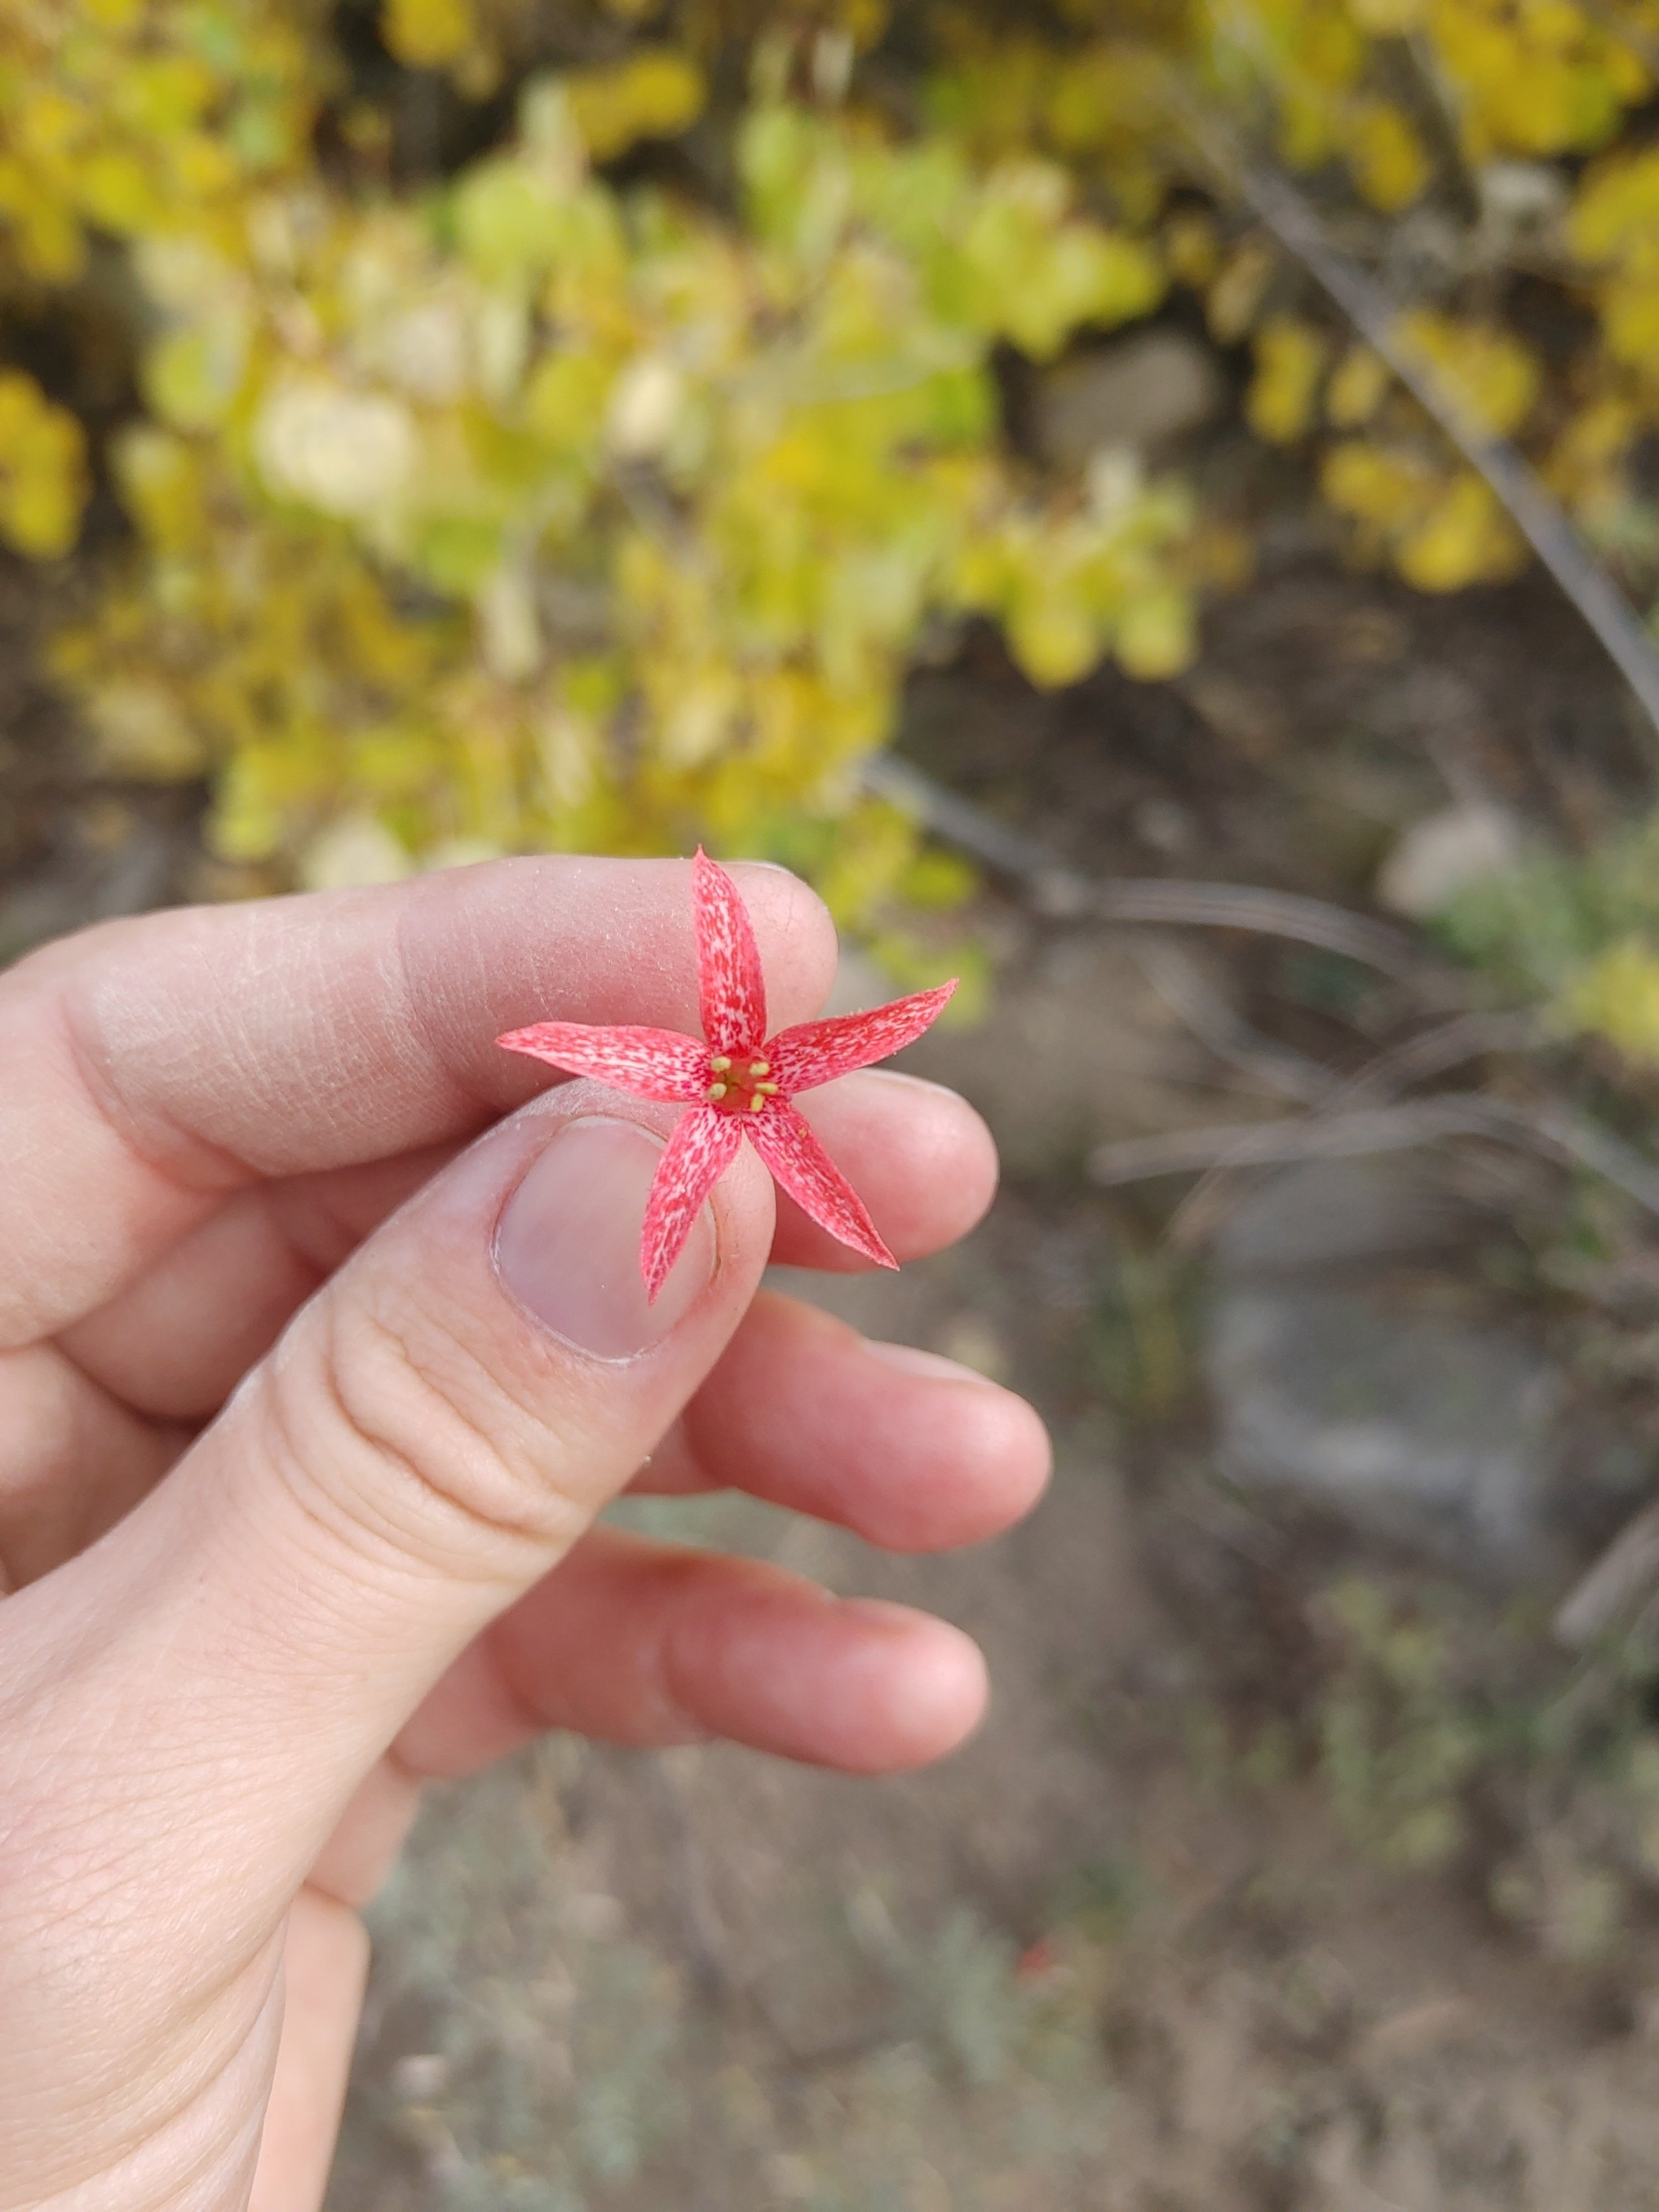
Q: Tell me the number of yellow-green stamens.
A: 5